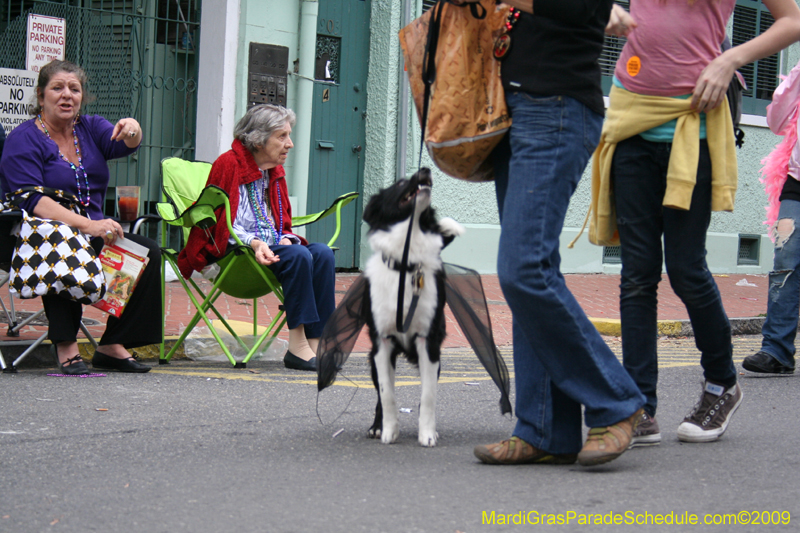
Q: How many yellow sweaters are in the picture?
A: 1